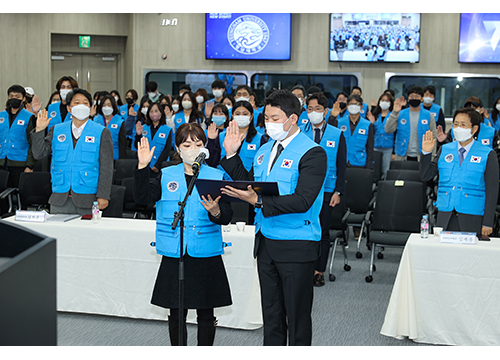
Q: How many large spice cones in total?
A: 0